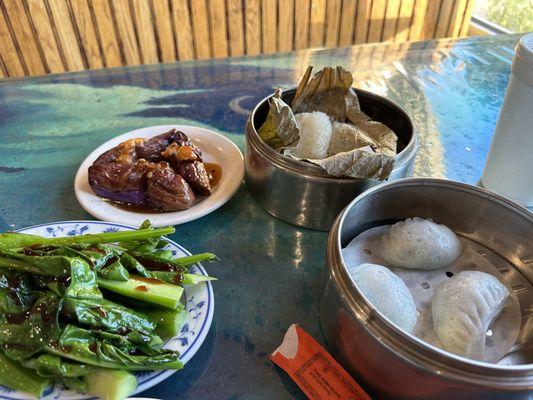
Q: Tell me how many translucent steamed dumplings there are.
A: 3